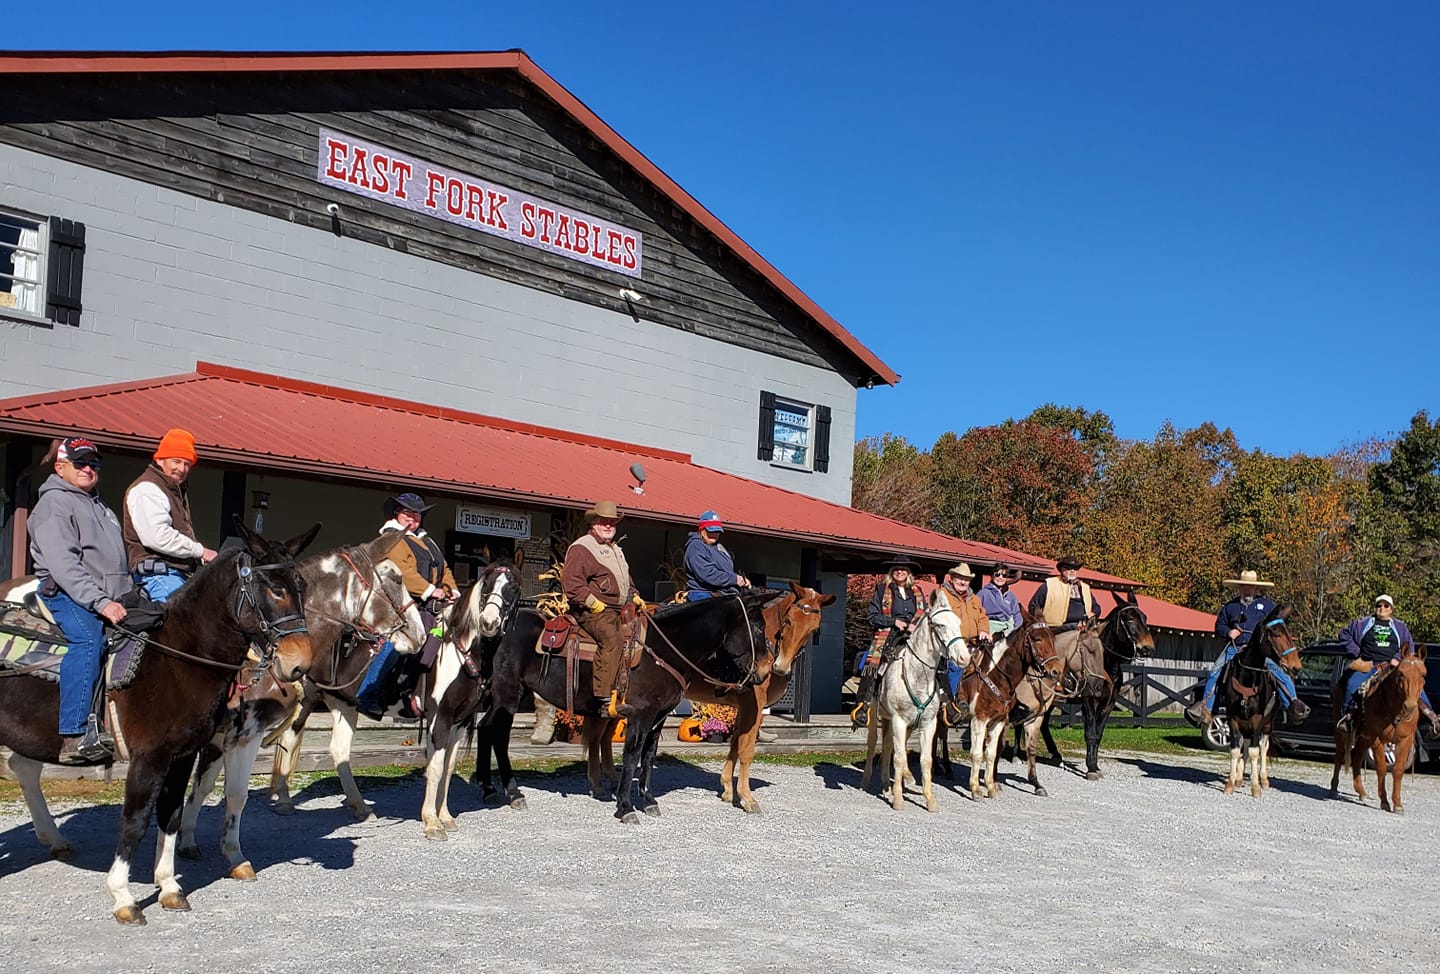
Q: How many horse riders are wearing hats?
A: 10